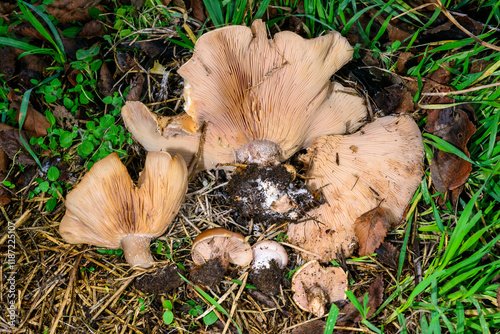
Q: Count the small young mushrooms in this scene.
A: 3